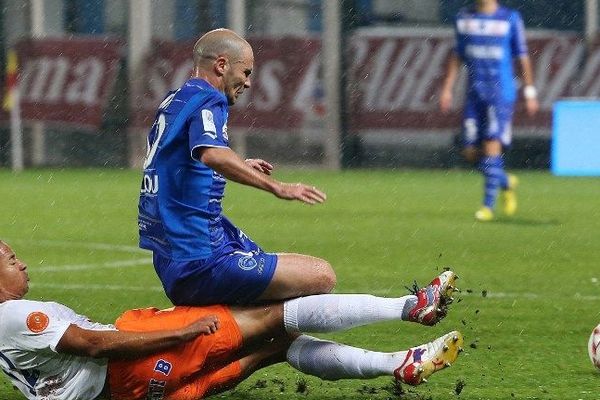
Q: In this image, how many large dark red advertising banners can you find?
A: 3